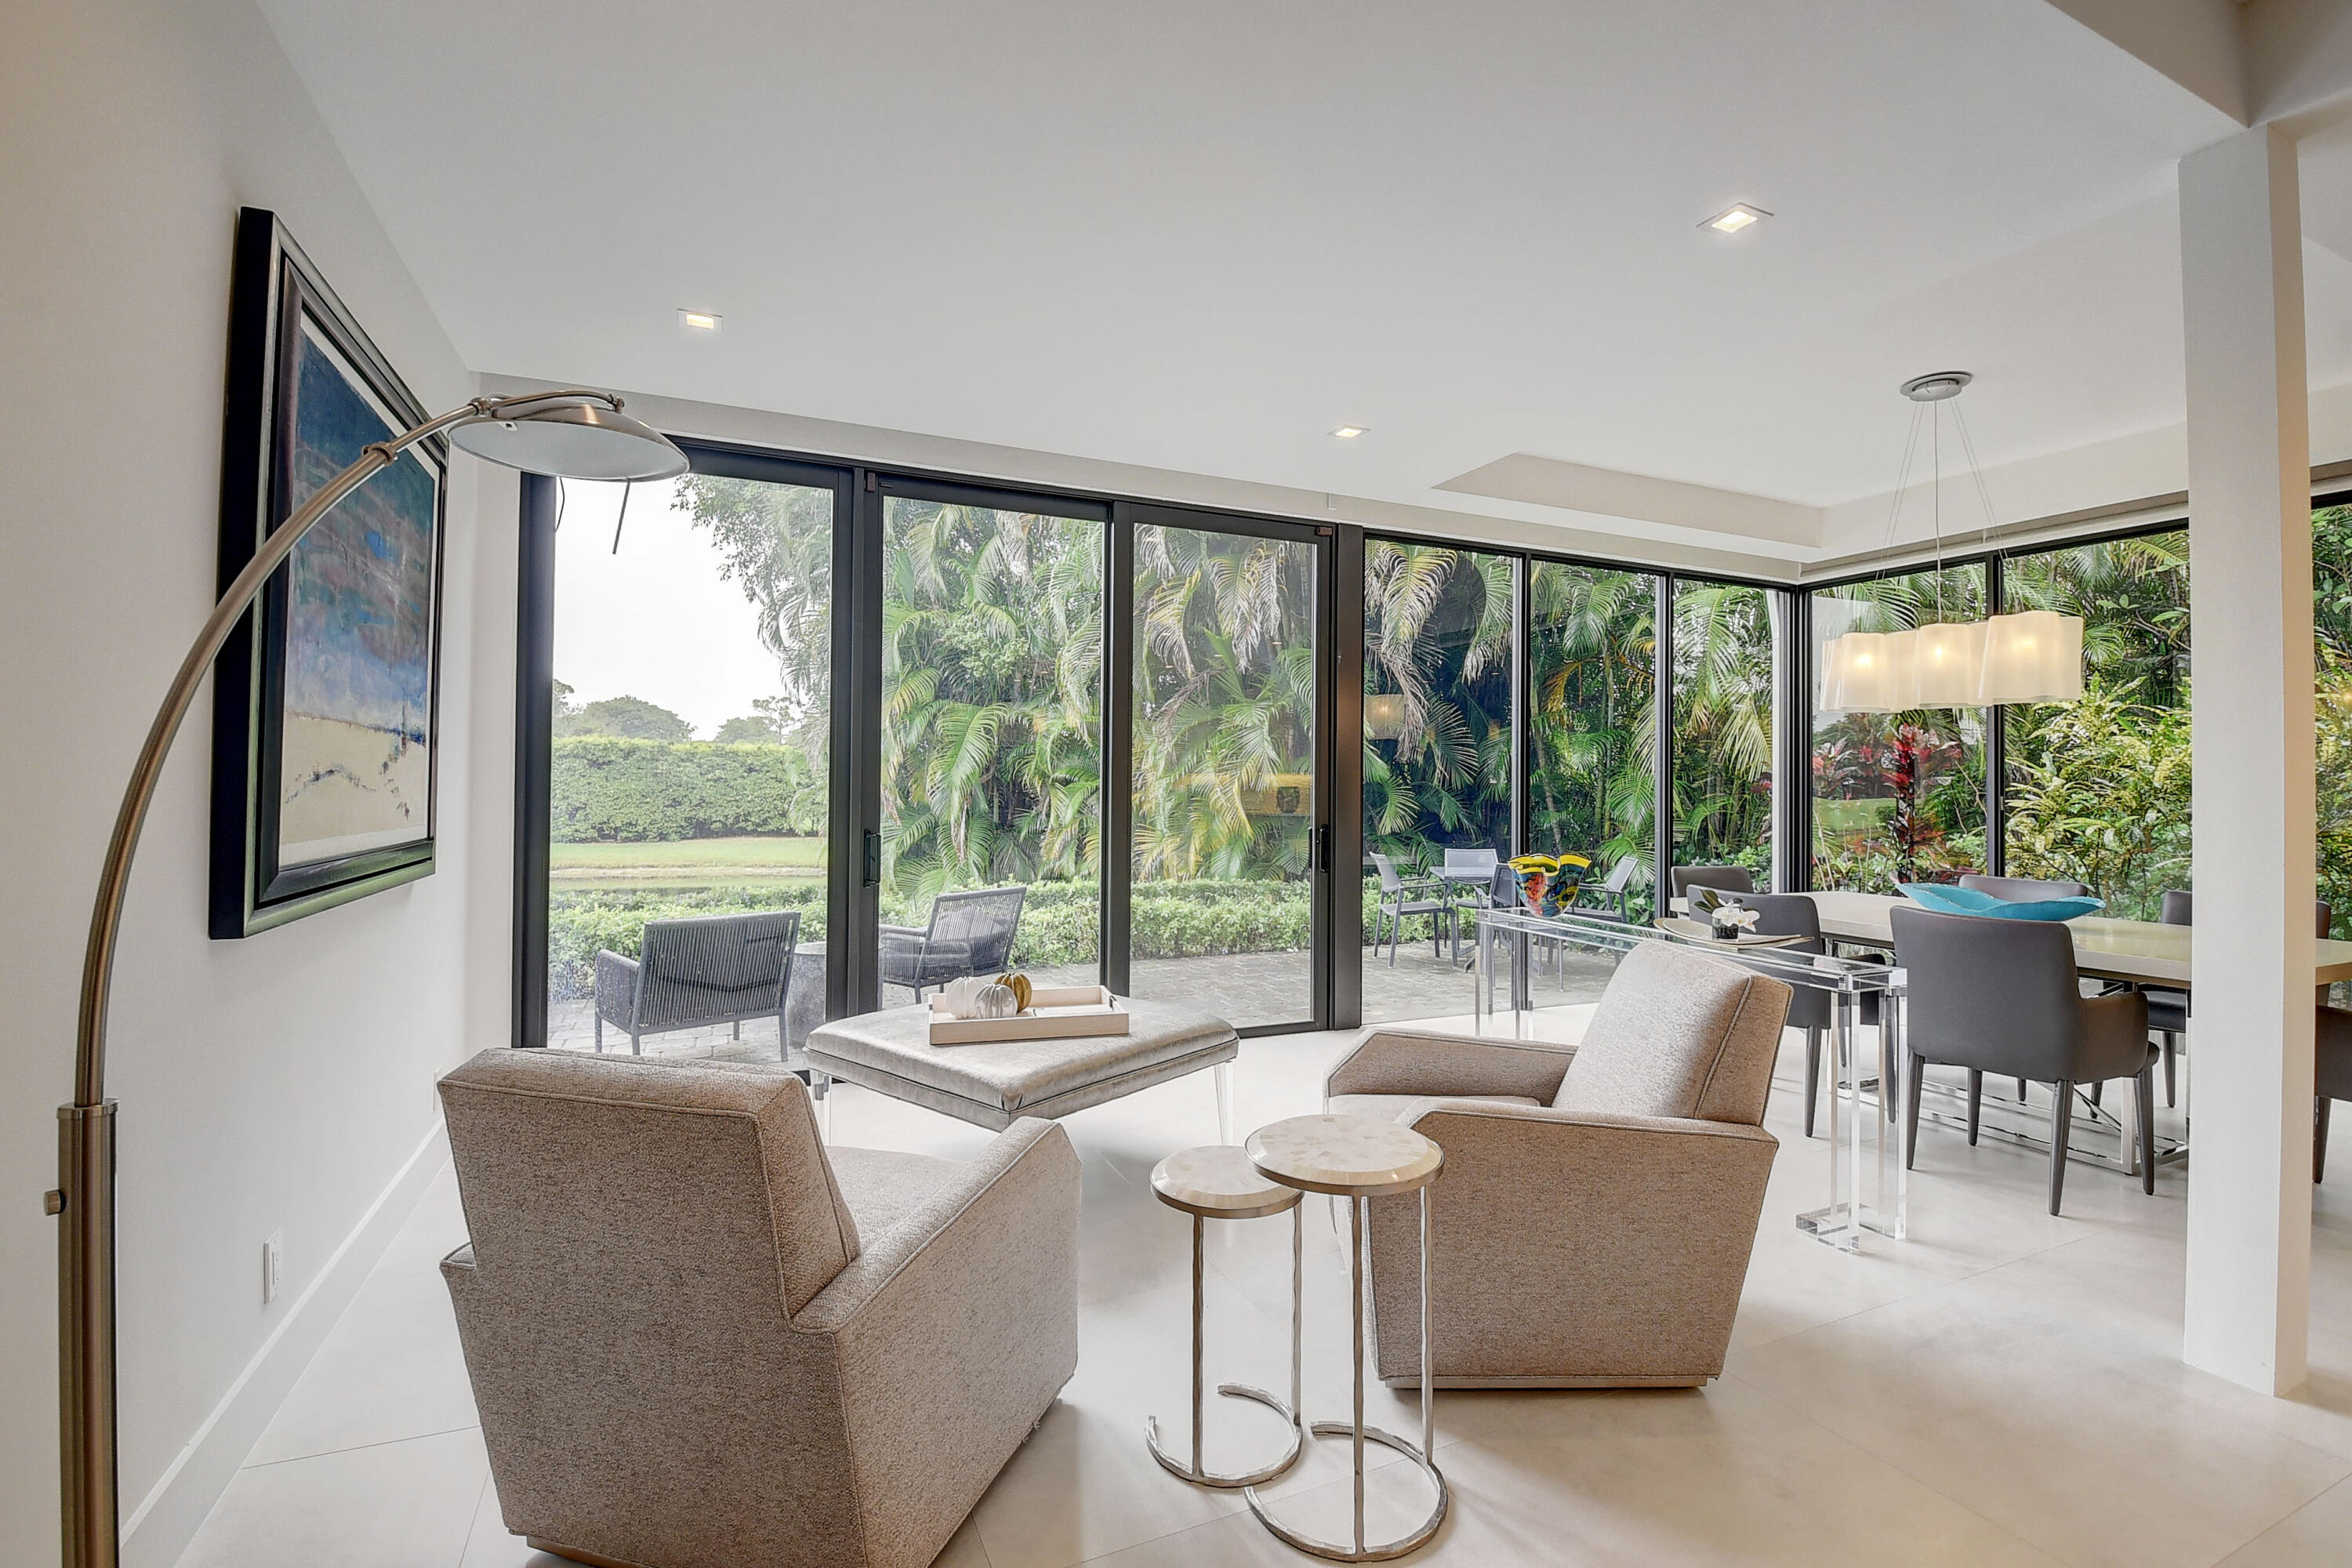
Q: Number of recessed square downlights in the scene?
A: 3